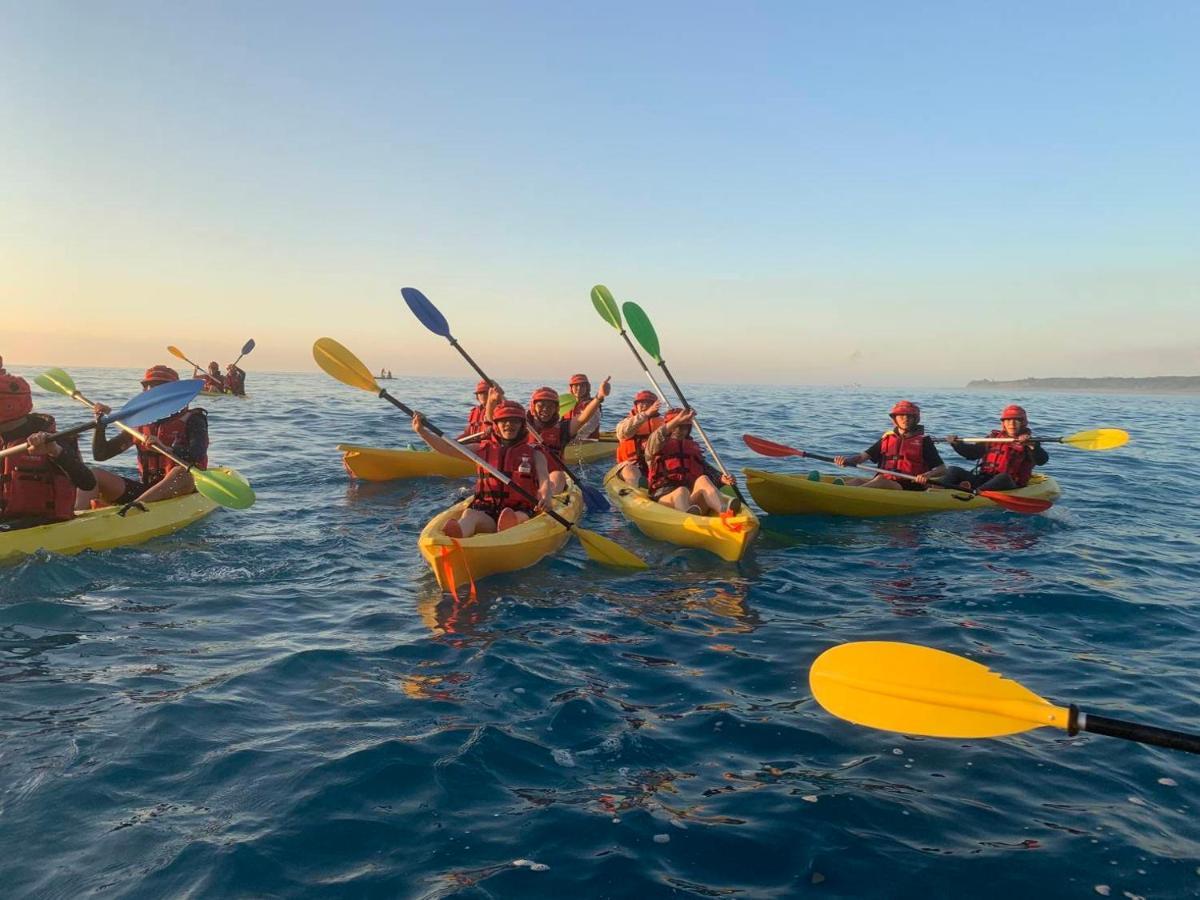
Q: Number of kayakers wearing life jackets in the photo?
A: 12